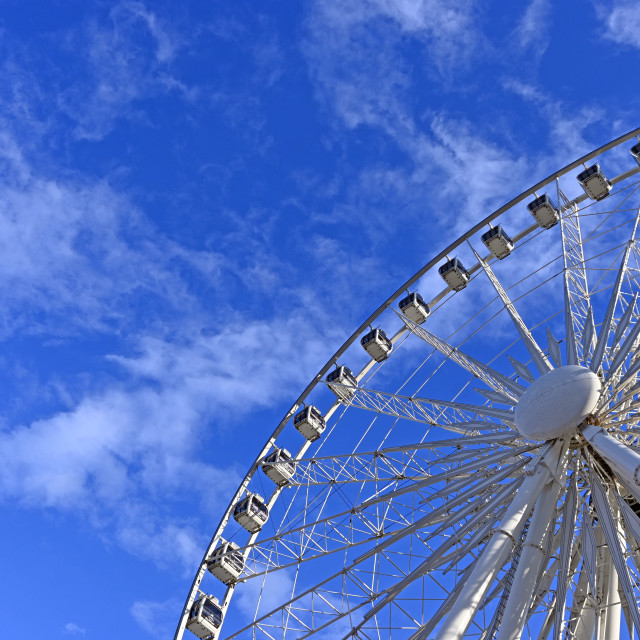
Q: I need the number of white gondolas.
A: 13